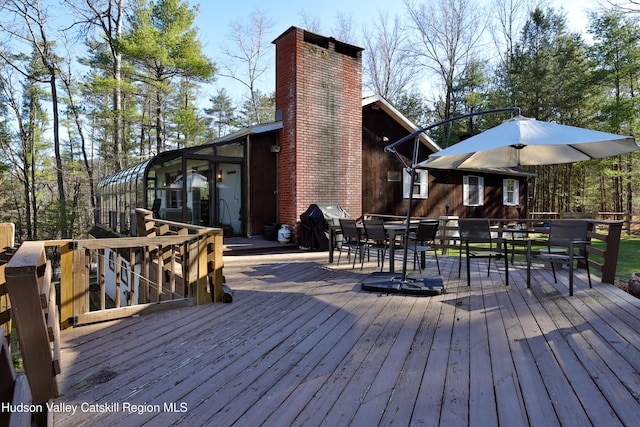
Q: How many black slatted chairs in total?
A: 5